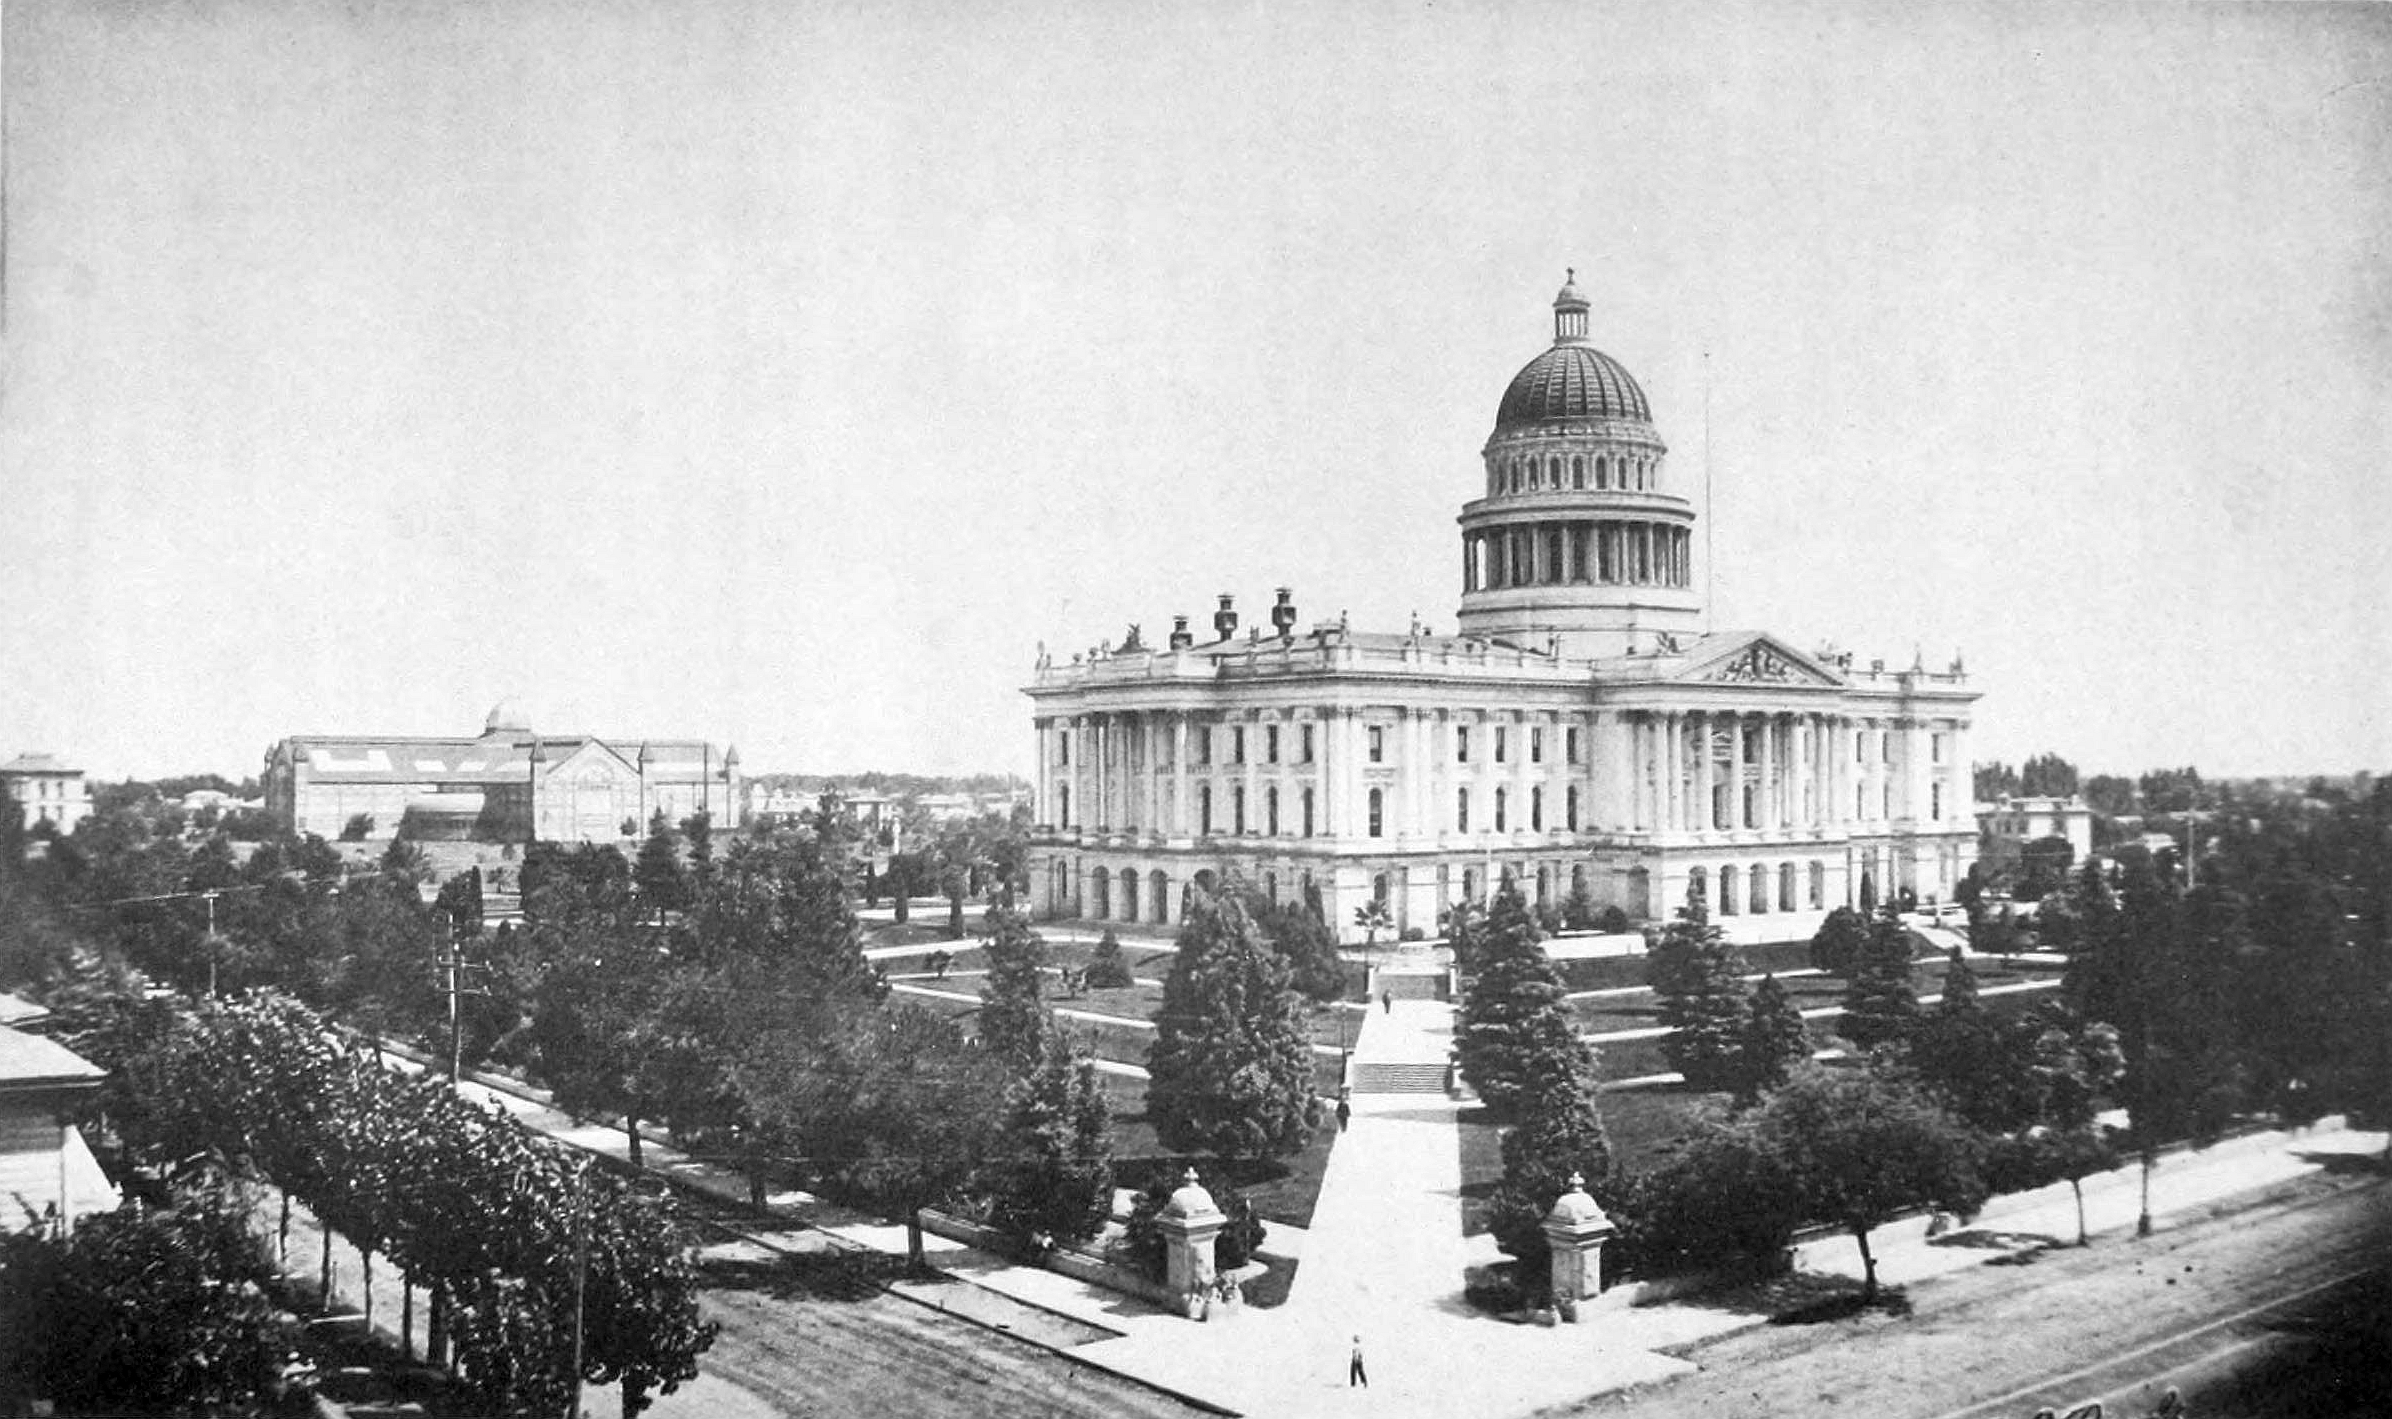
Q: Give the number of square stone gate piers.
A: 2